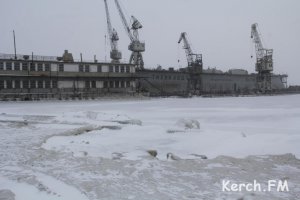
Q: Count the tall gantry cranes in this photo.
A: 4